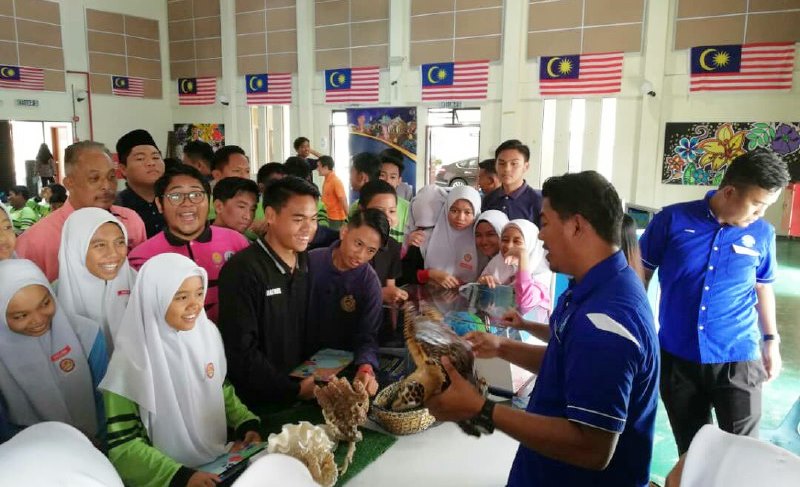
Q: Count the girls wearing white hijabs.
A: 11